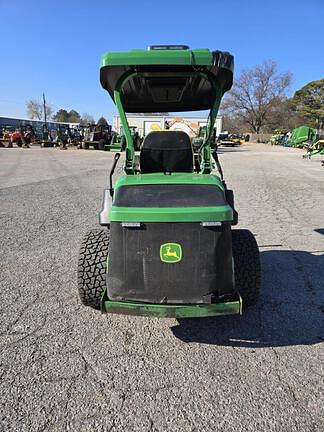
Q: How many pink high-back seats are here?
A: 0